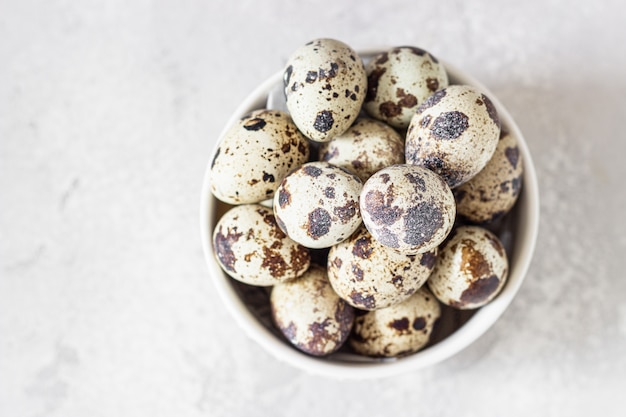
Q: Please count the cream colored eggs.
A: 13